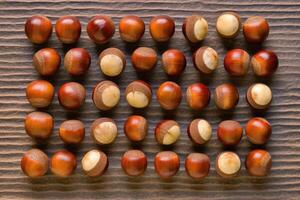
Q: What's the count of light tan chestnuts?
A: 12